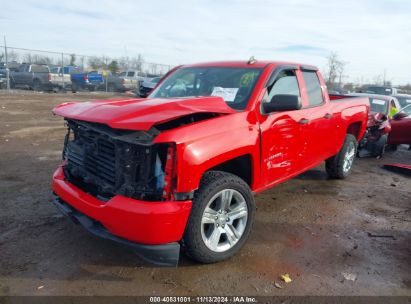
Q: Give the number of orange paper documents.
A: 0